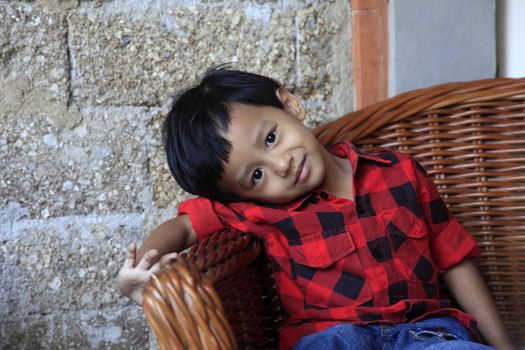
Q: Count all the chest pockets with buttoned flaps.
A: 2